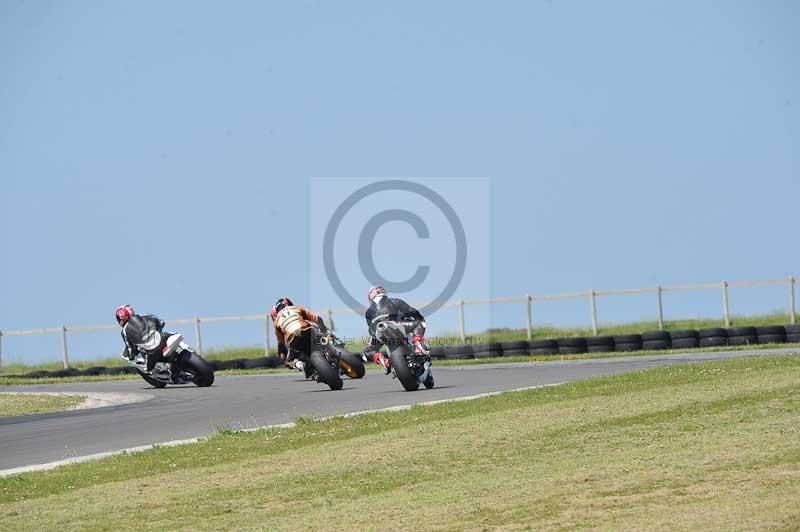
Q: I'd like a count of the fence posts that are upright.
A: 11